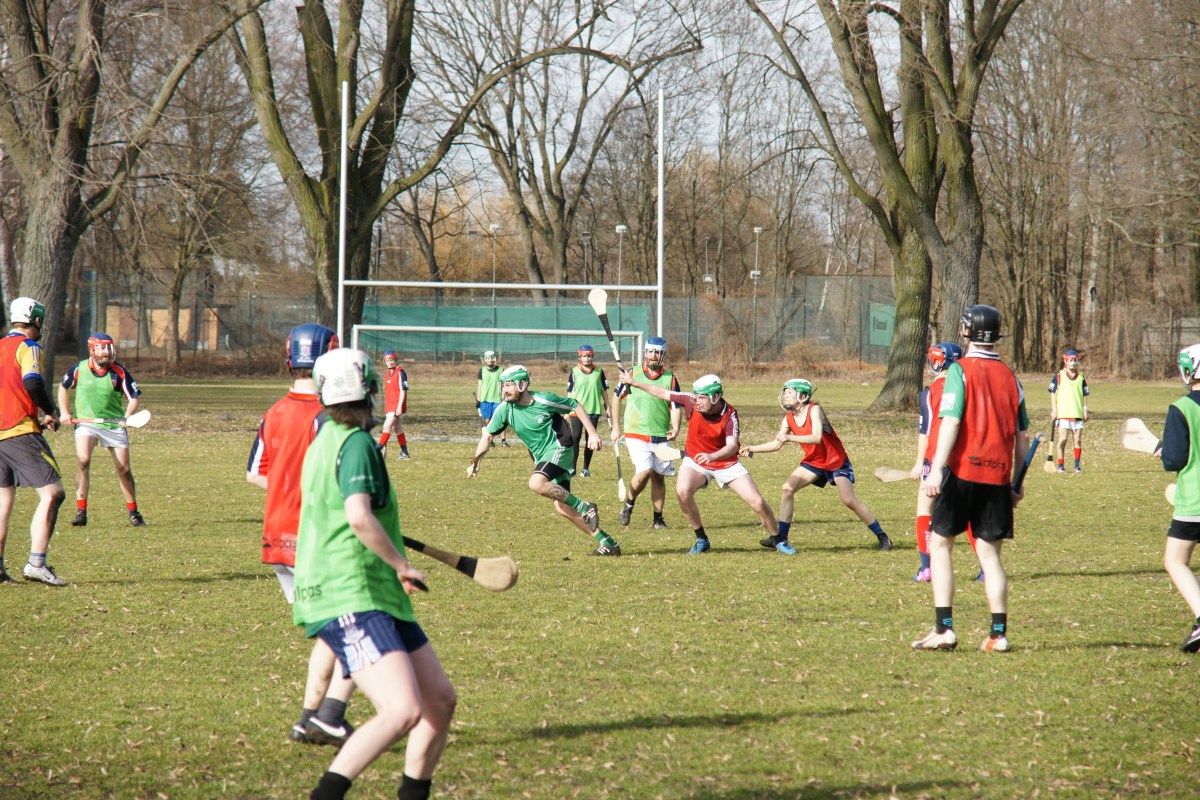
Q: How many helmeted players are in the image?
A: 15